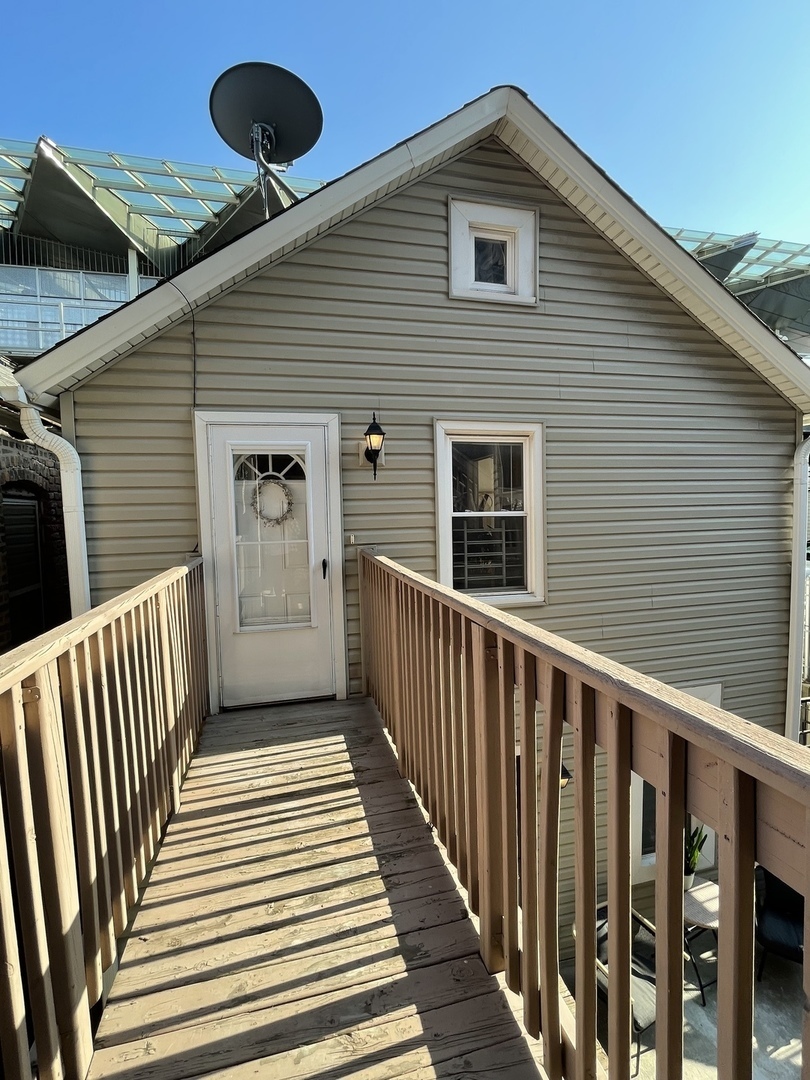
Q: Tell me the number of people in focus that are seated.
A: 0